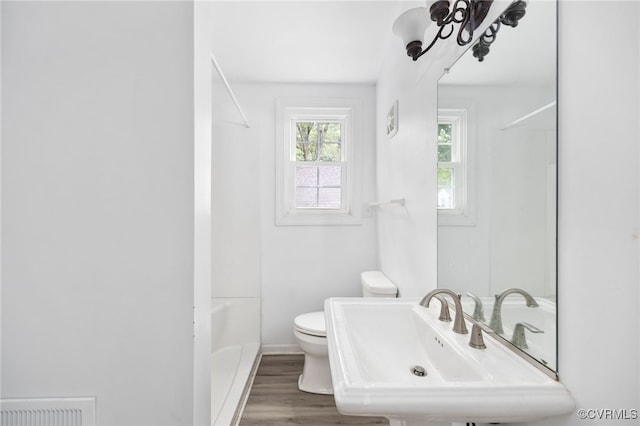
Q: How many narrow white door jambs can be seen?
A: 1